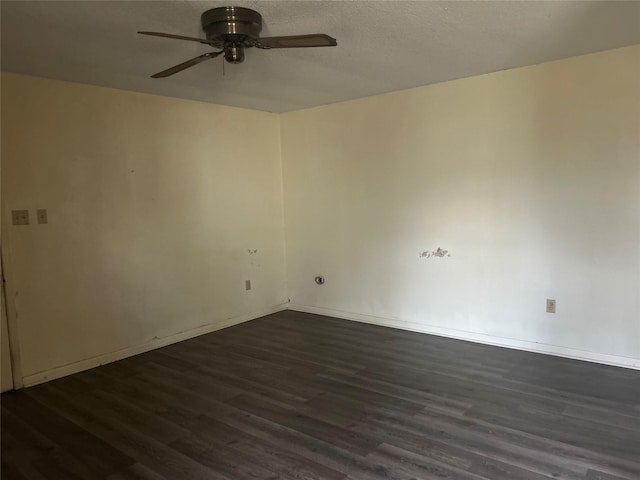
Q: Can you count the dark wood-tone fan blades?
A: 3